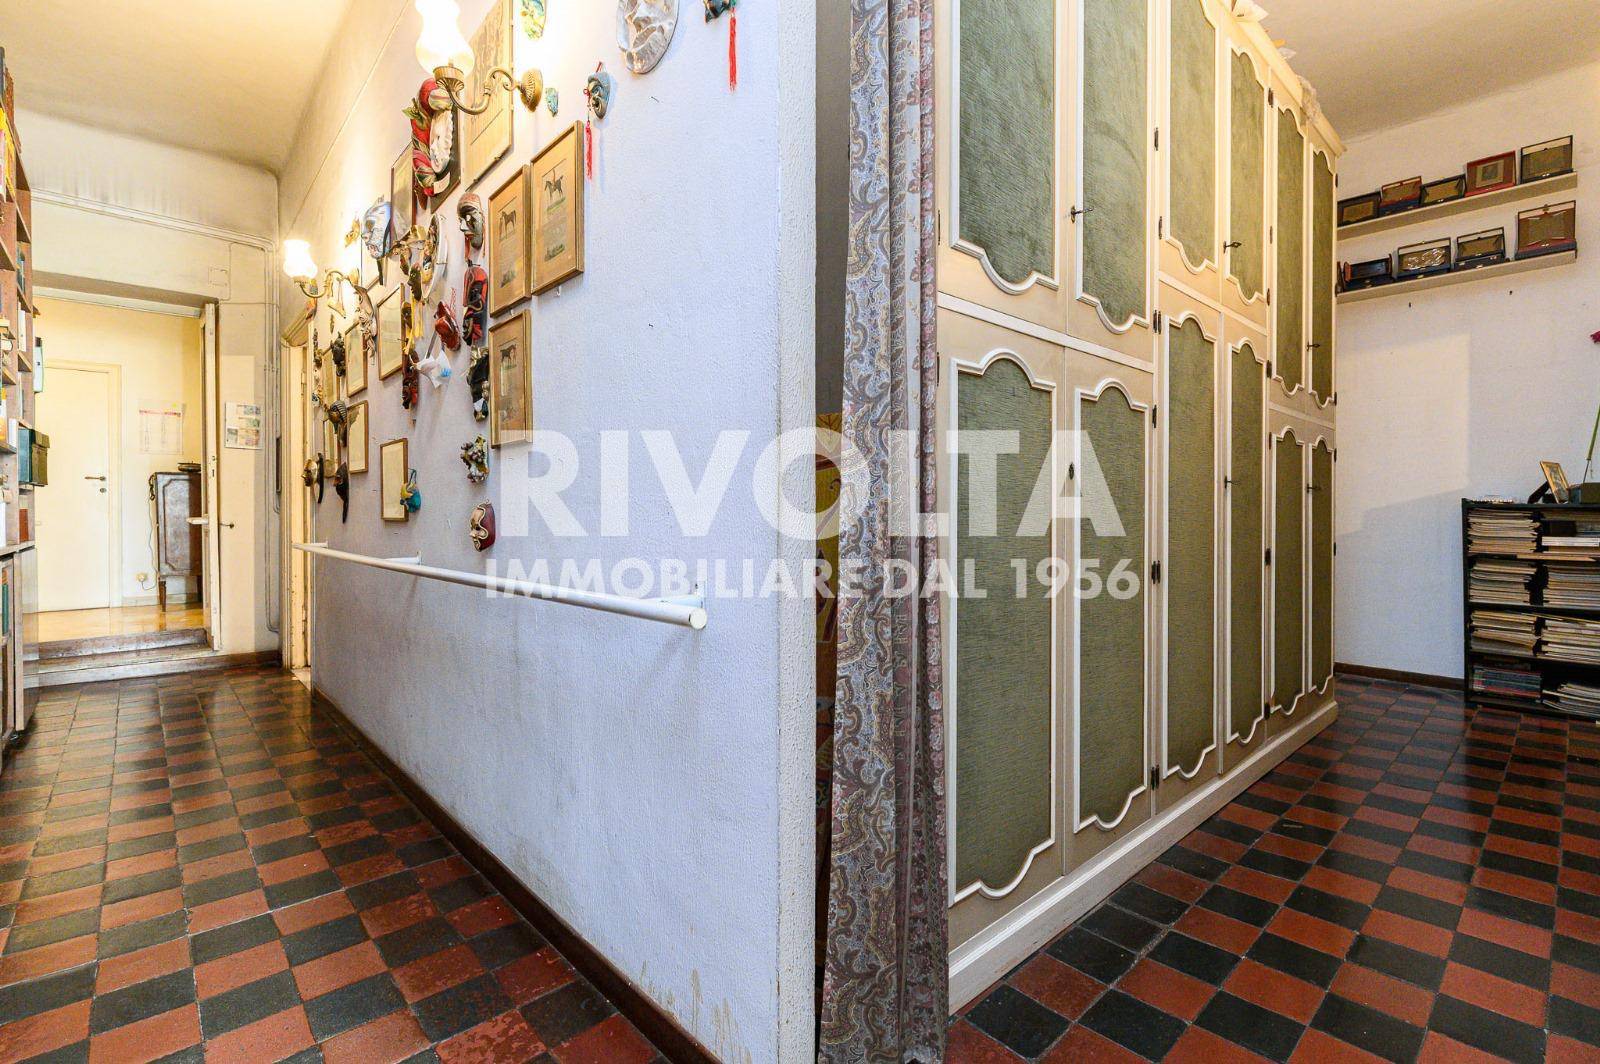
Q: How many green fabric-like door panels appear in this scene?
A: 12